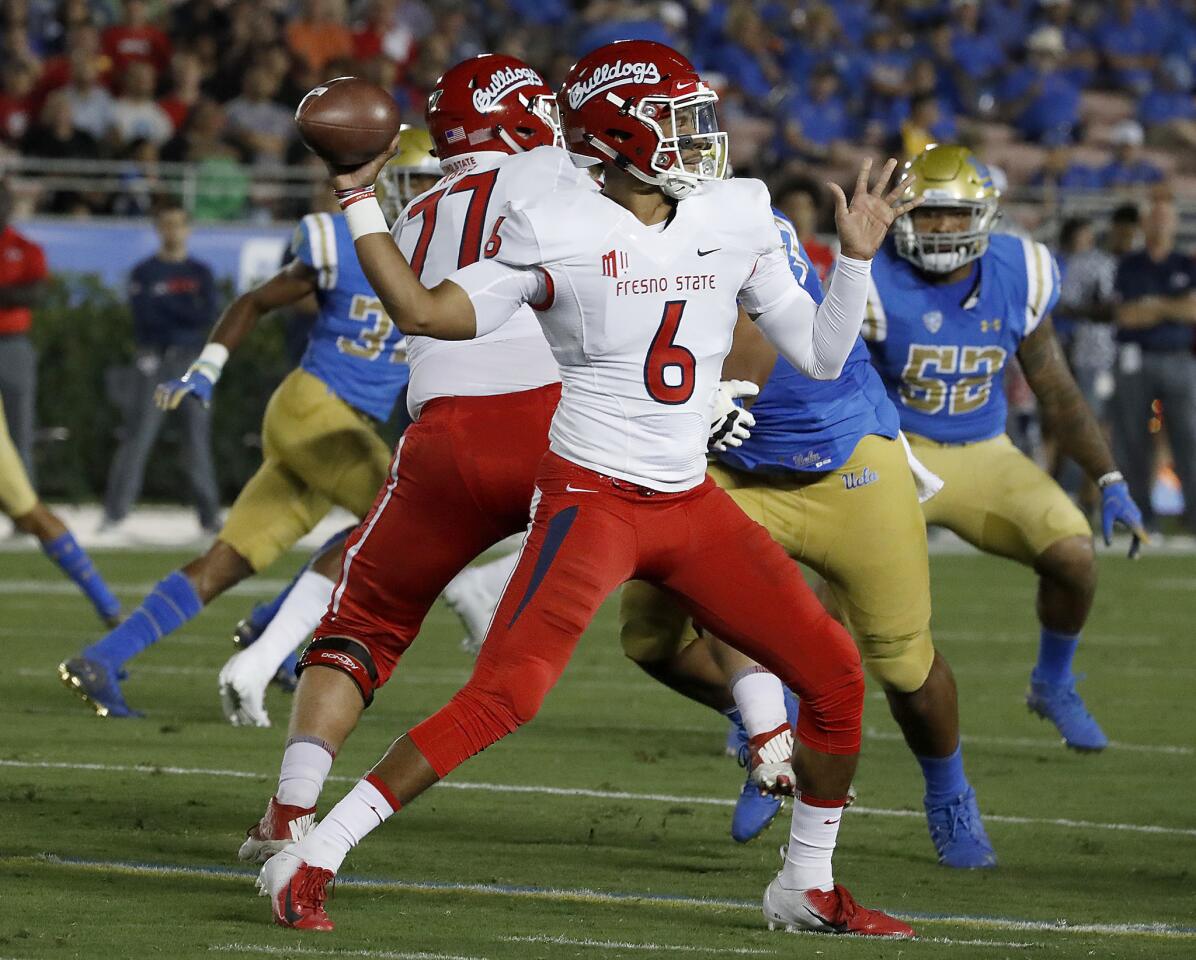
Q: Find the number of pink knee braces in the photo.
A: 0